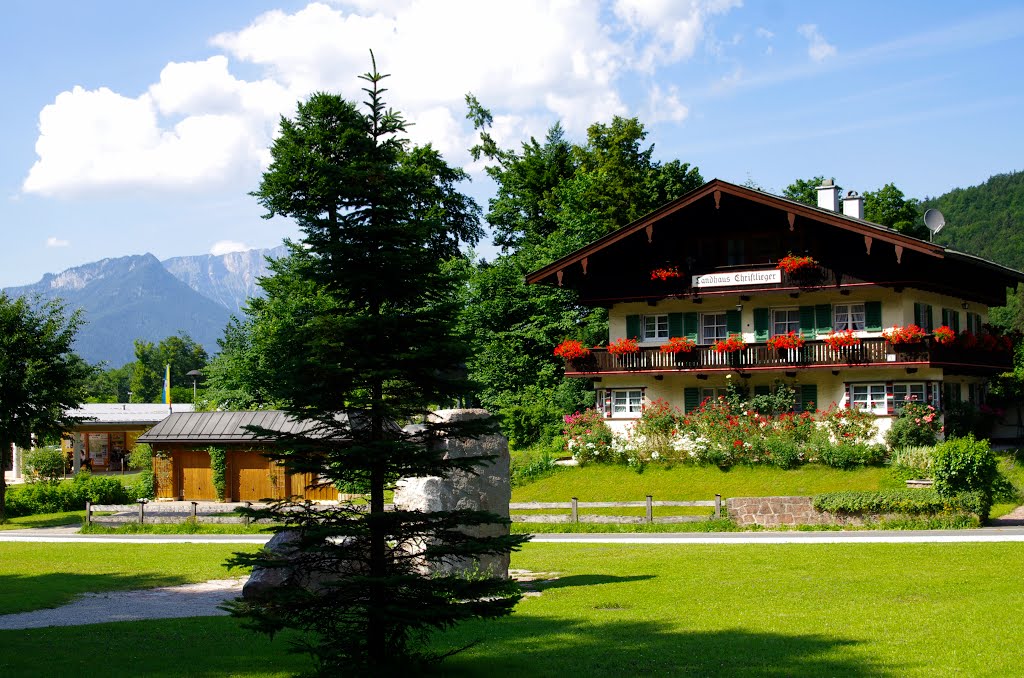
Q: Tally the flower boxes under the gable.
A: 2